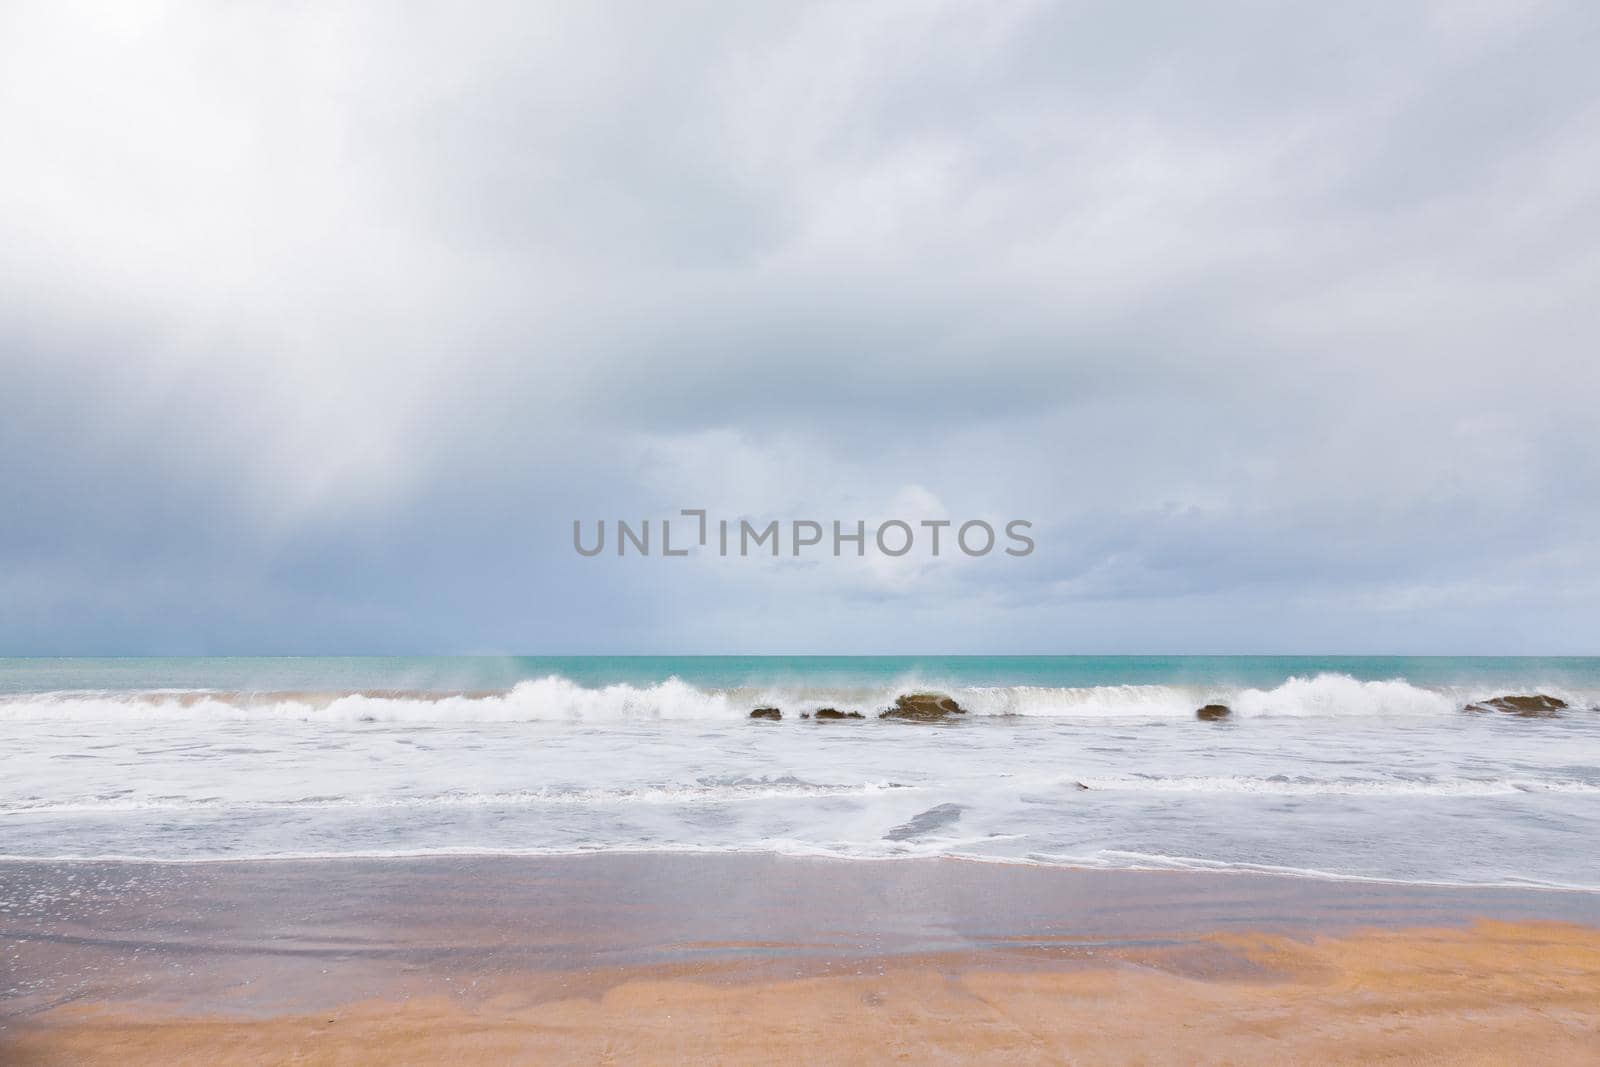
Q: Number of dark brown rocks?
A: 5